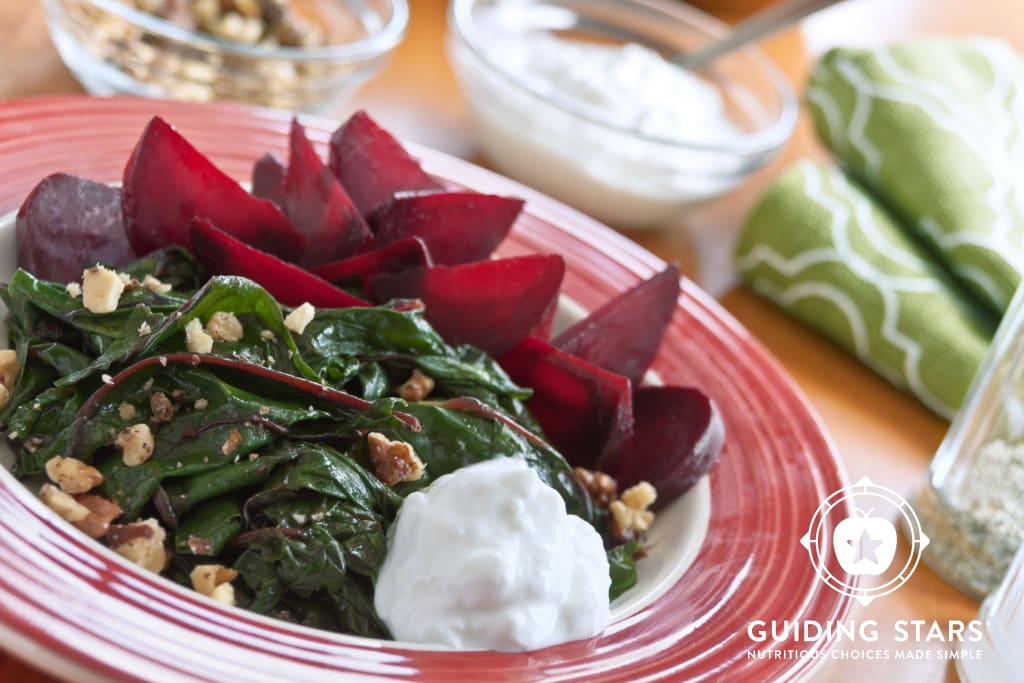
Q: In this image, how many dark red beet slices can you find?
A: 12